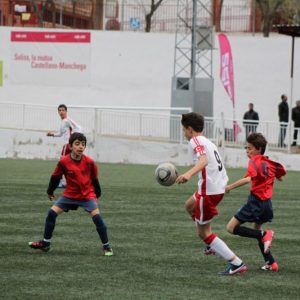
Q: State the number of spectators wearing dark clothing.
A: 3